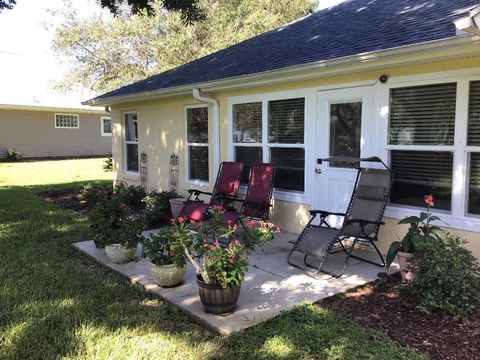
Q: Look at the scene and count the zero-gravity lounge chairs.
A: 3